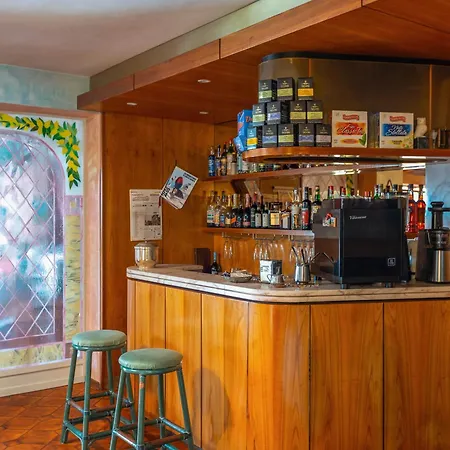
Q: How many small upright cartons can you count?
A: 12